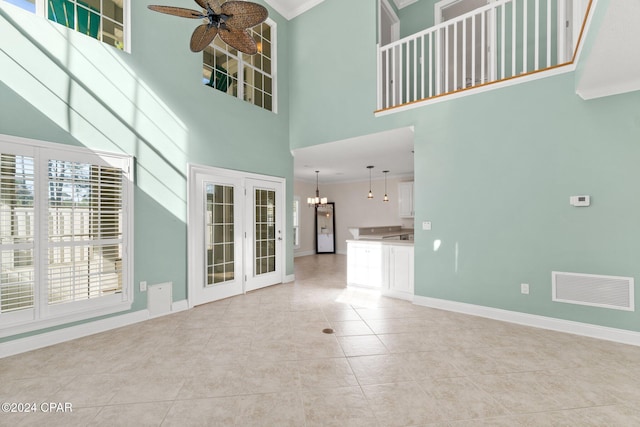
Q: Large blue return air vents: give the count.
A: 0